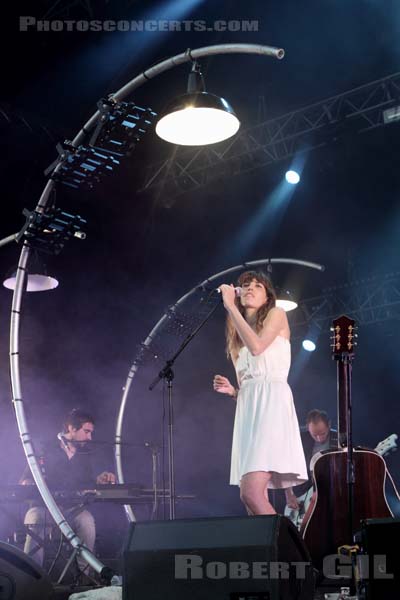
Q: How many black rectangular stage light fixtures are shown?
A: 3